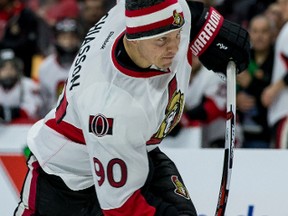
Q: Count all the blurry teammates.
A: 4